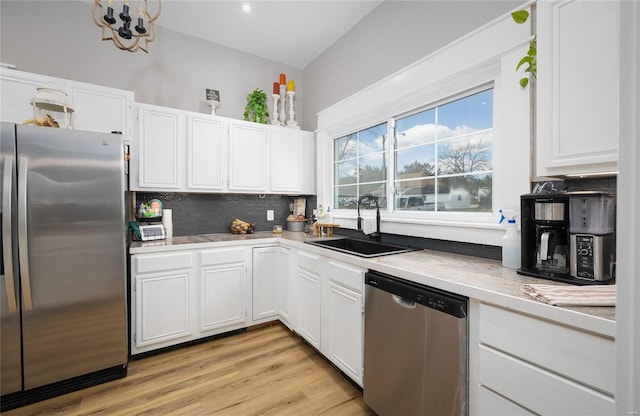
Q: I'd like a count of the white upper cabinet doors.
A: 7